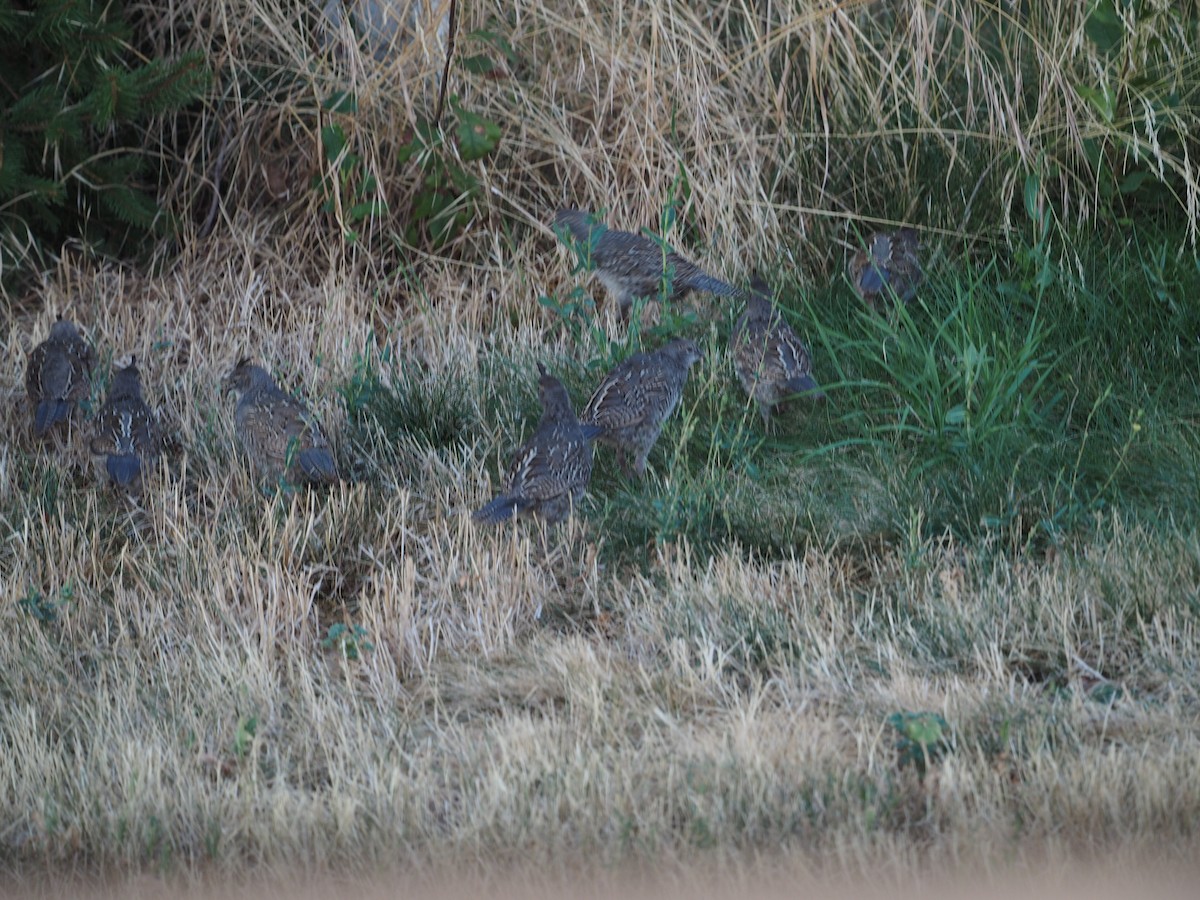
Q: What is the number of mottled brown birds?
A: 8